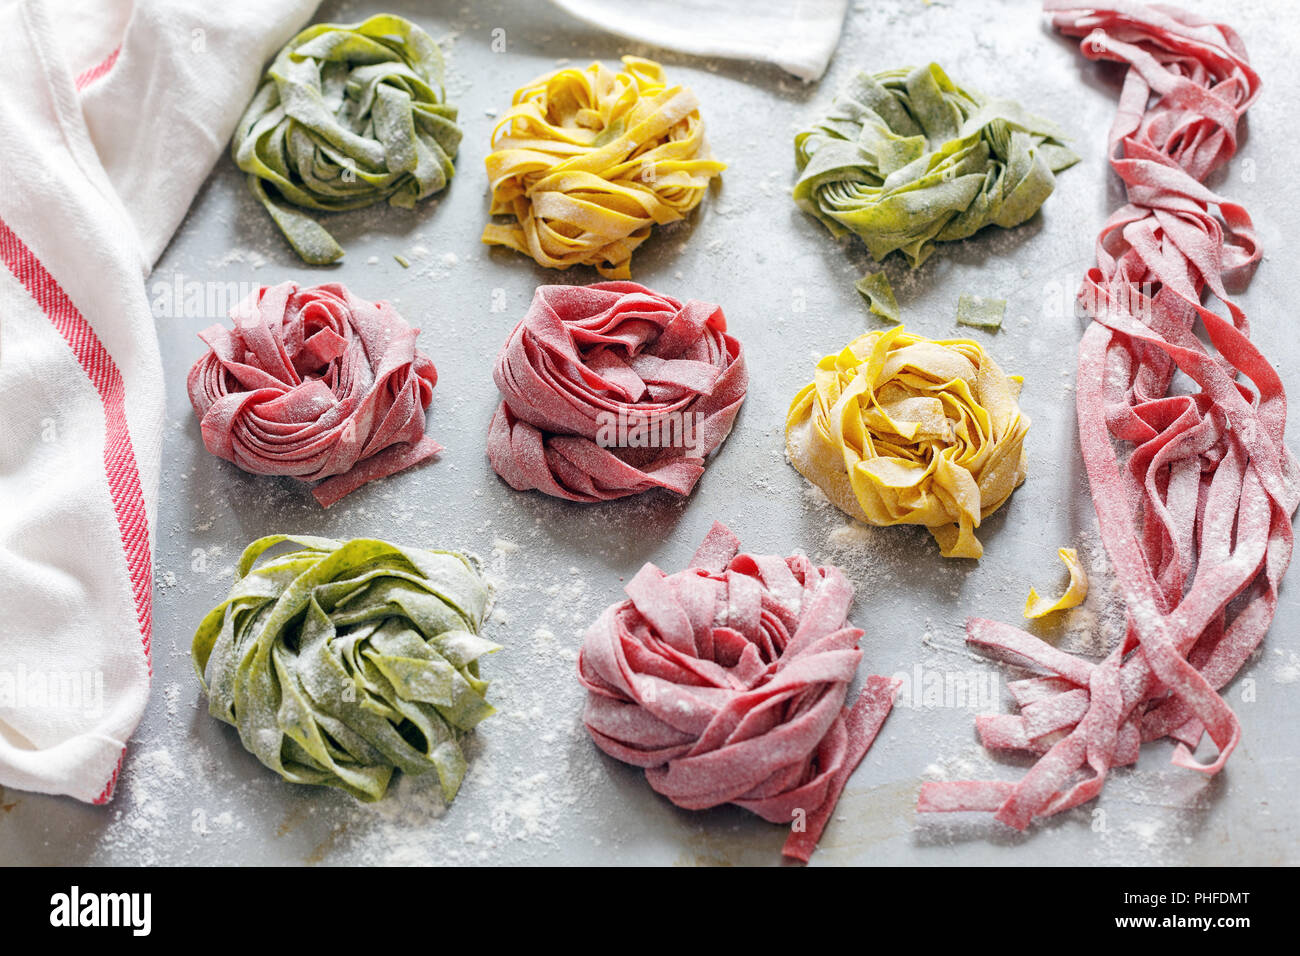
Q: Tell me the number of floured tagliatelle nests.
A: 8